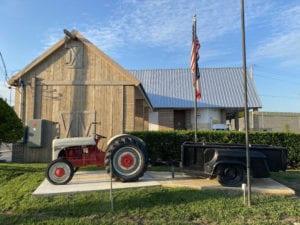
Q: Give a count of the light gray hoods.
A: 1